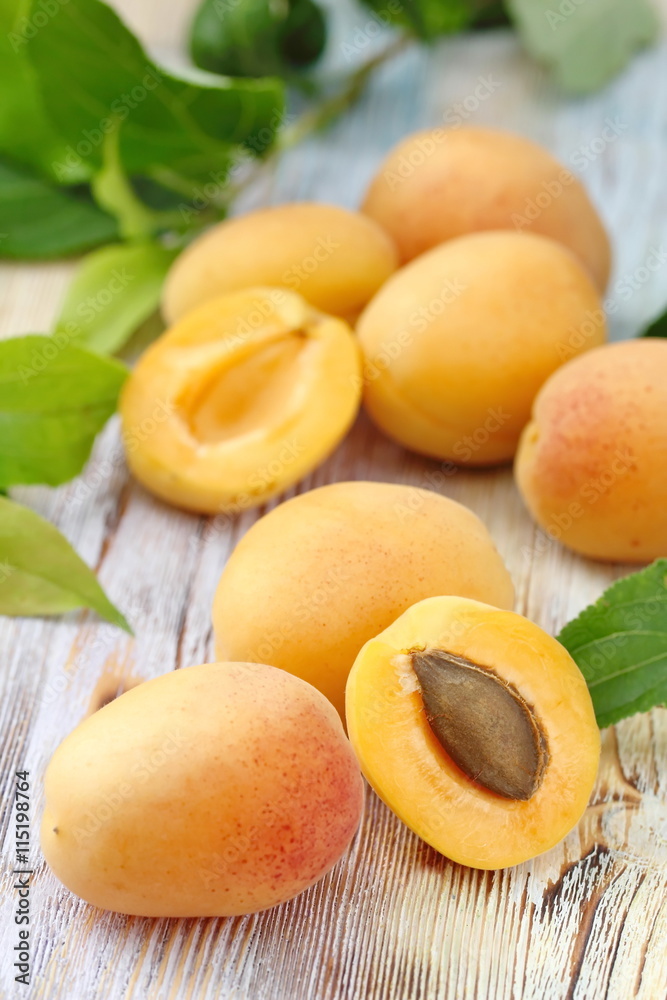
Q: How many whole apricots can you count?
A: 6